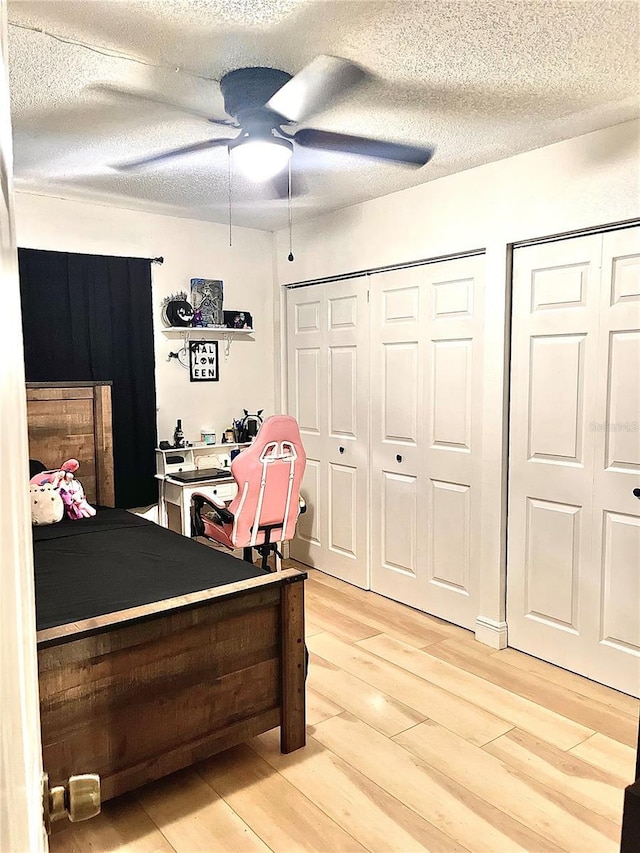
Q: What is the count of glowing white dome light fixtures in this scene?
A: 1